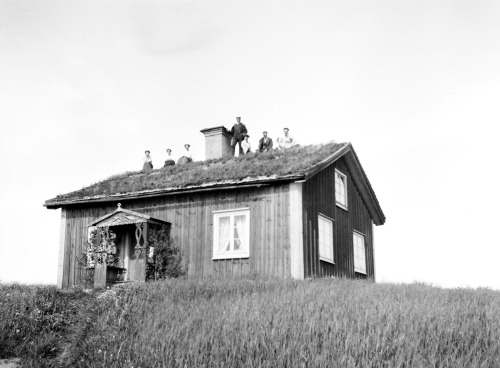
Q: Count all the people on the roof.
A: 7